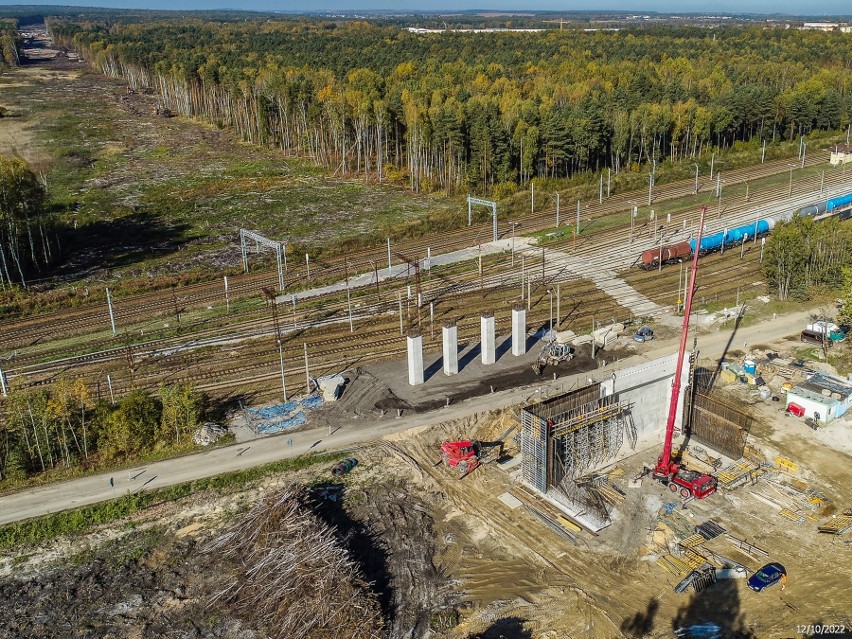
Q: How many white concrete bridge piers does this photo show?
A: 4